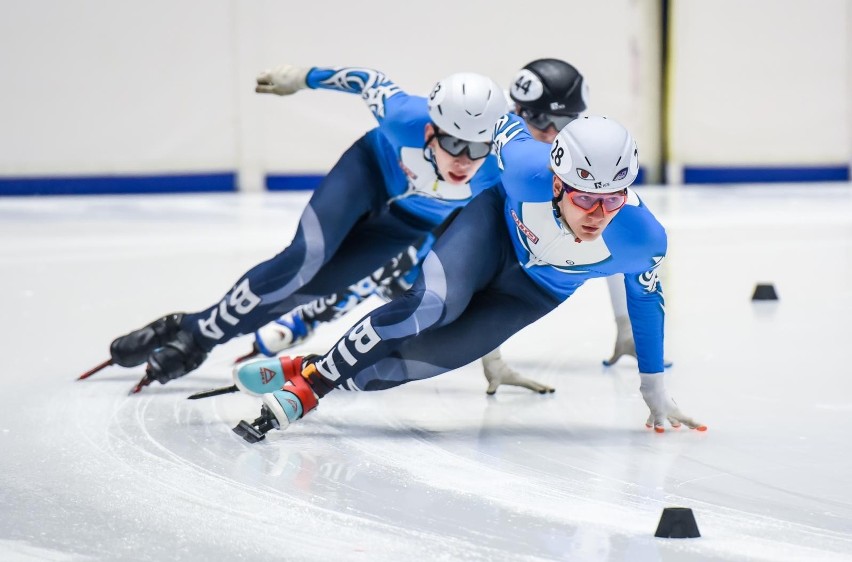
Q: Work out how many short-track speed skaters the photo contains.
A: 3